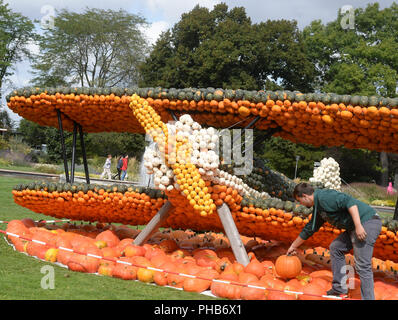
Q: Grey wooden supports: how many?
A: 2